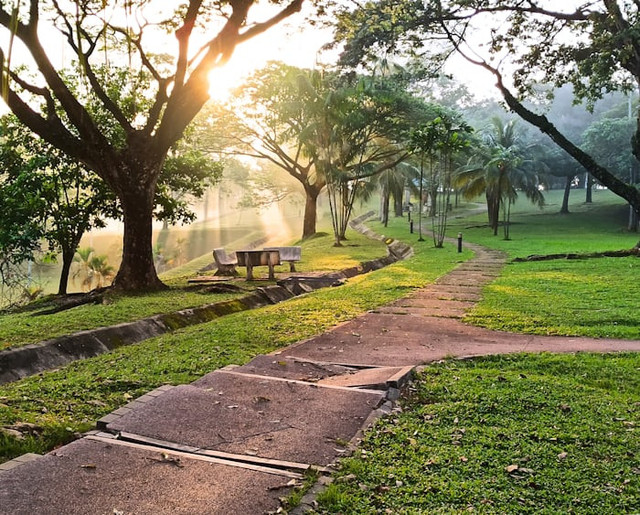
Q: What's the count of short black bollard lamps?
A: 3